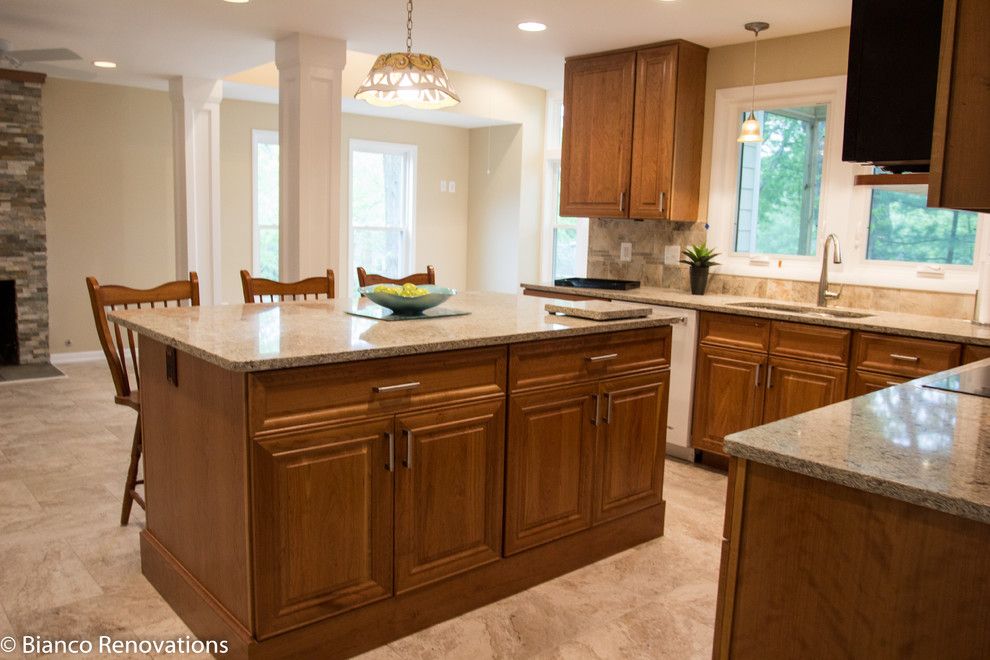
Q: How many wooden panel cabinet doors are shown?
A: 8